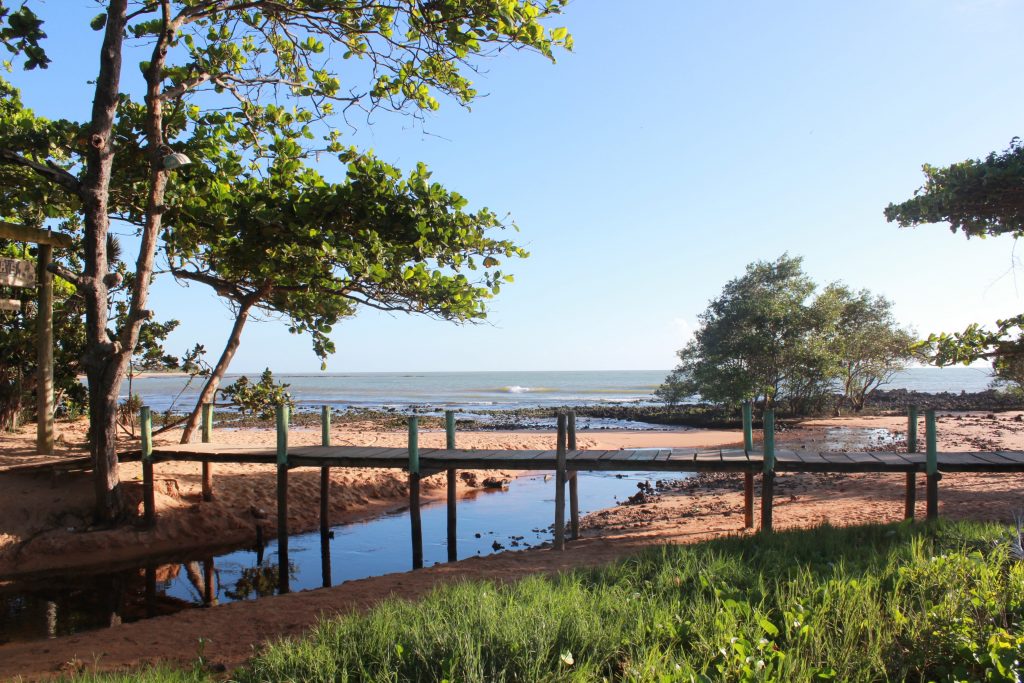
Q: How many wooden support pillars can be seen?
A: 12